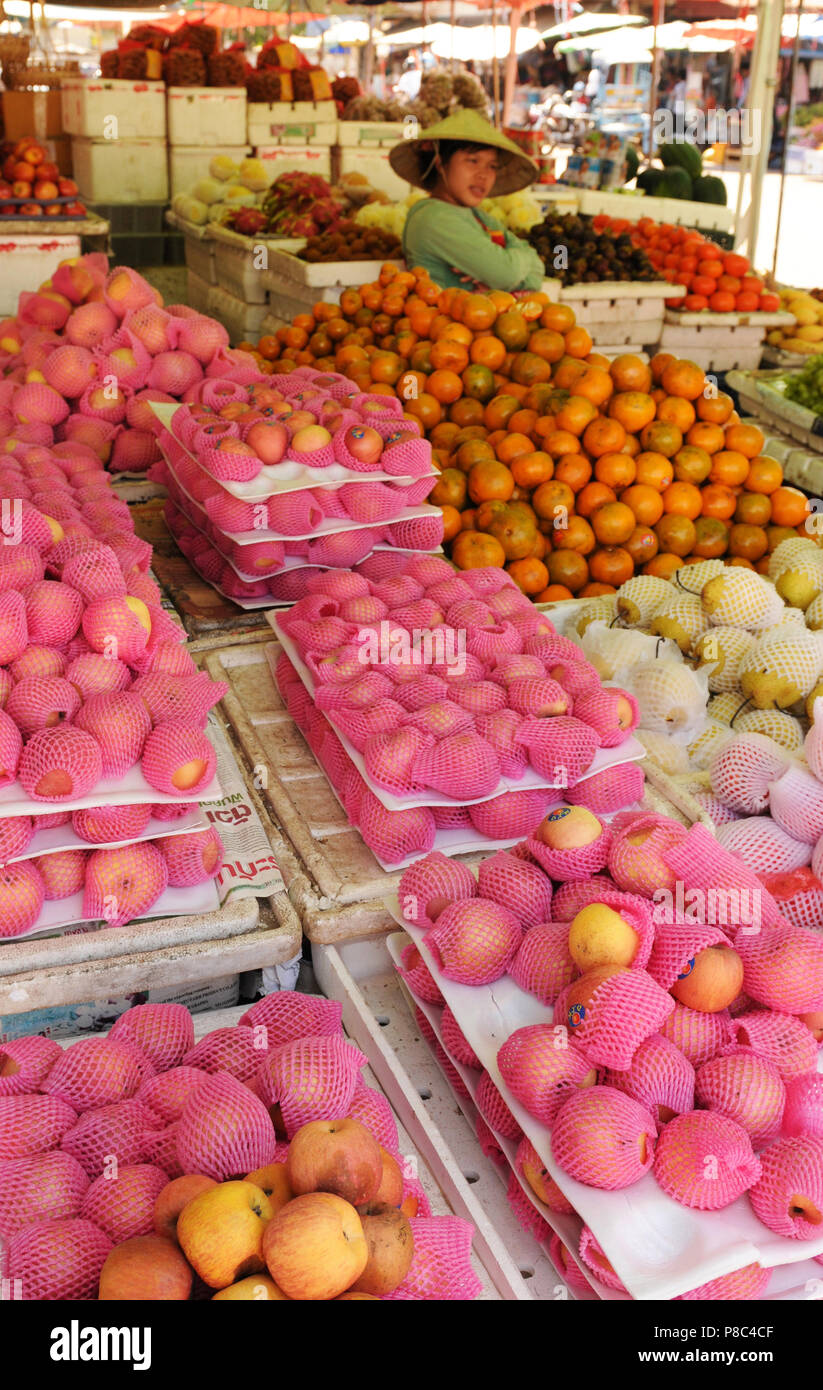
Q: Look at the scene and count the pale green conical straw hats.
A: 1